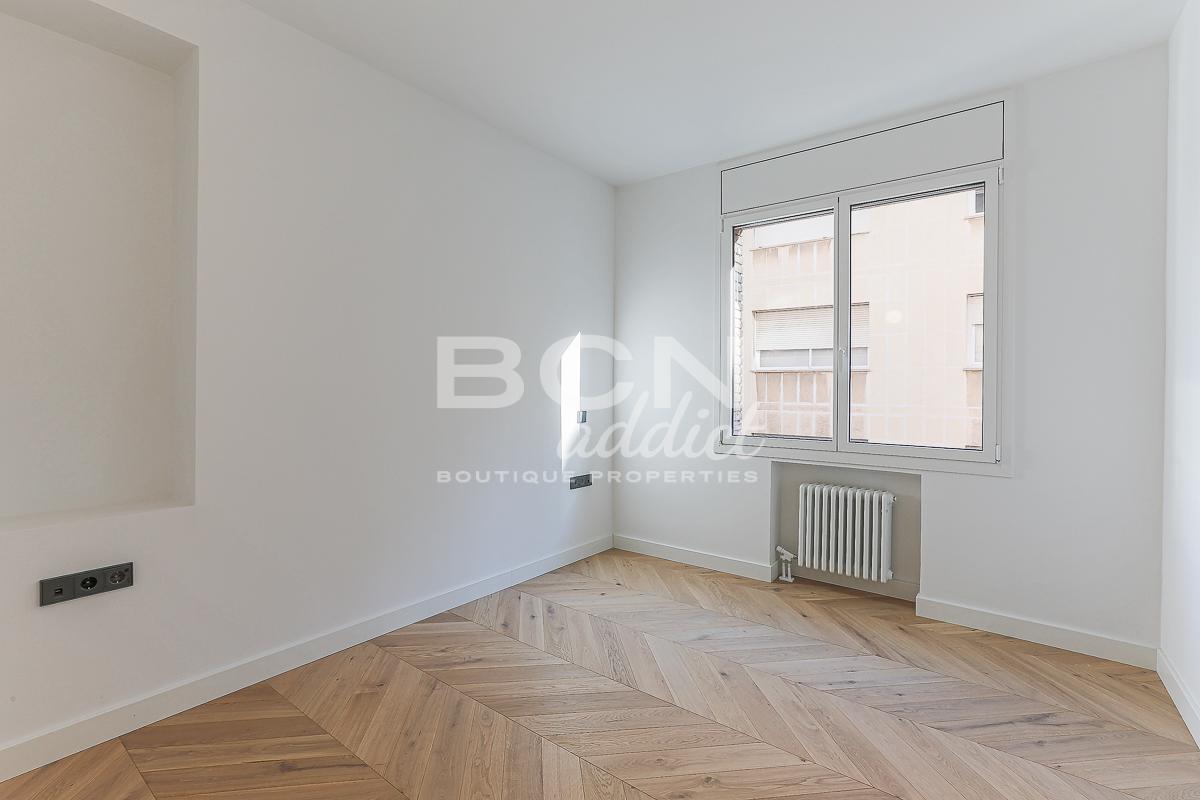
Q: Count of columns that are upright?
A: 11